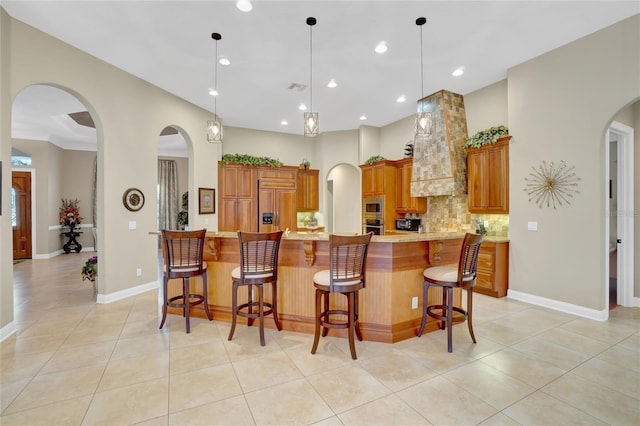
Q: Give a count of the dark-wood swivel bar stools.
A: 4